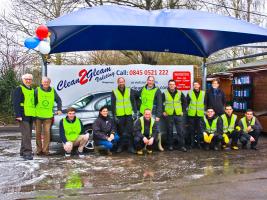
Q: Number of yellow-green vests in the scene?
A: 11